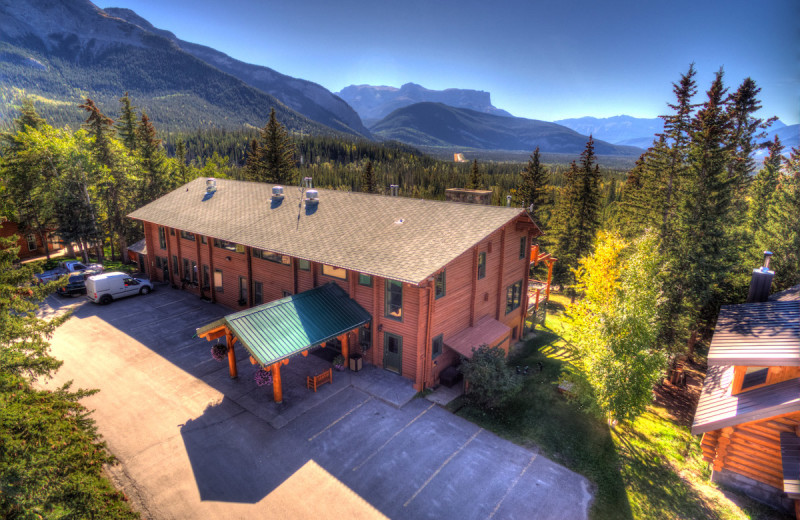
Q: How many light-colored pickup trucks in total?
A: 1